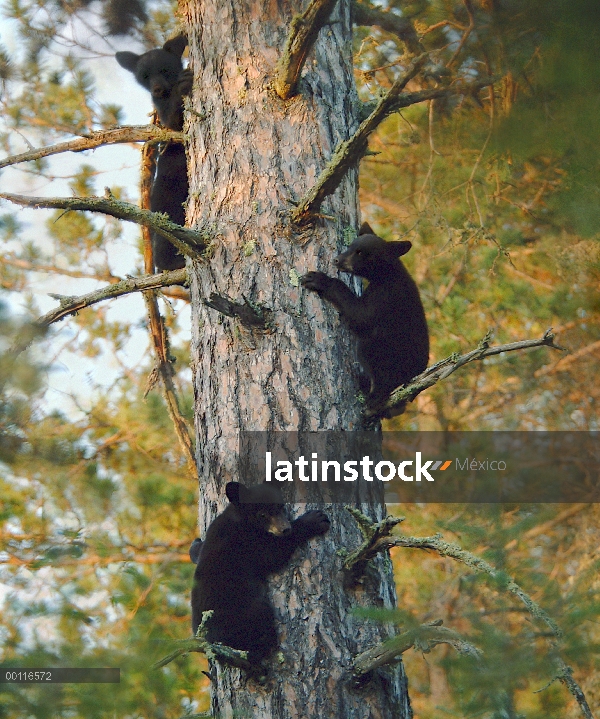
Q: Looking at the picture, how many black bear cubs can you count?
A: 3